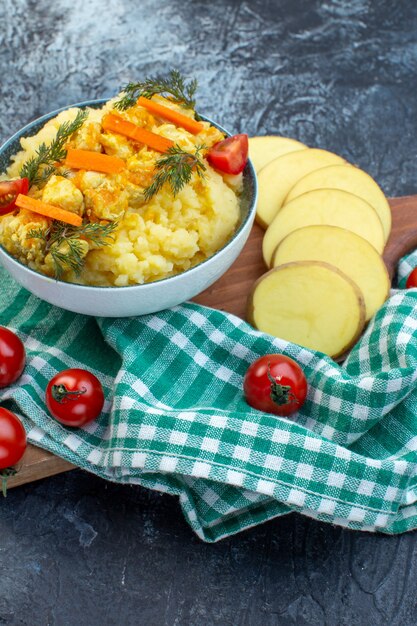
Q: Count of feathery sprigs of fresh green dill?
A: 4